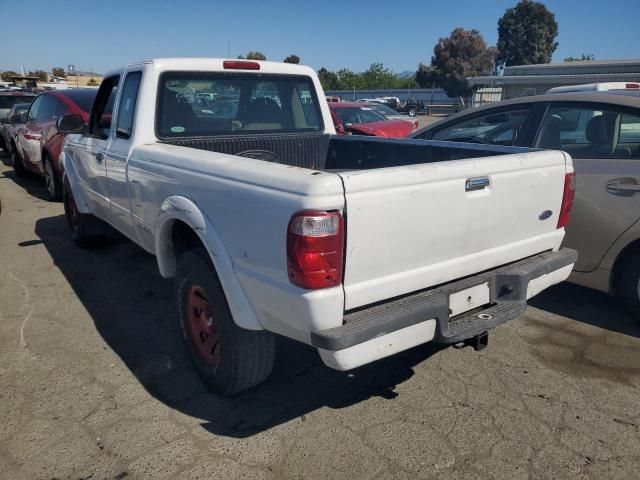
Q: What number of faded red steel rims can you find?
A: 2